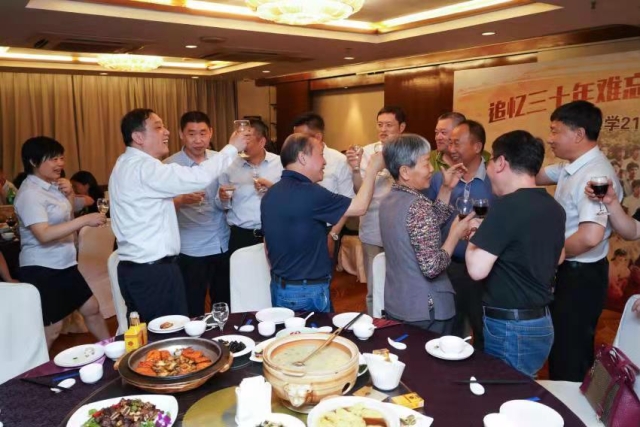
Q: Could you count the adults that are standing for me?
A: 12